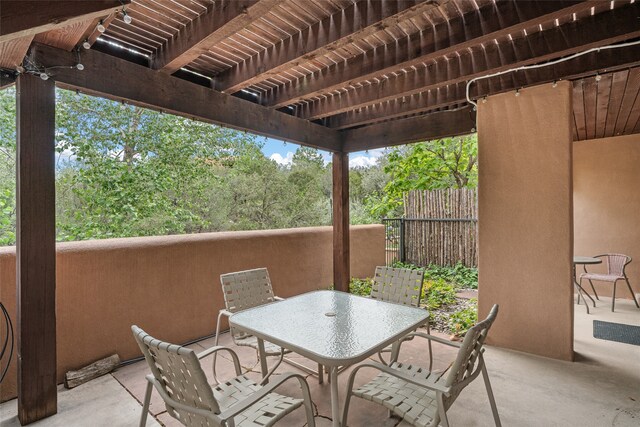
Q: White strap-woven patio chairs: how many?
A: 4